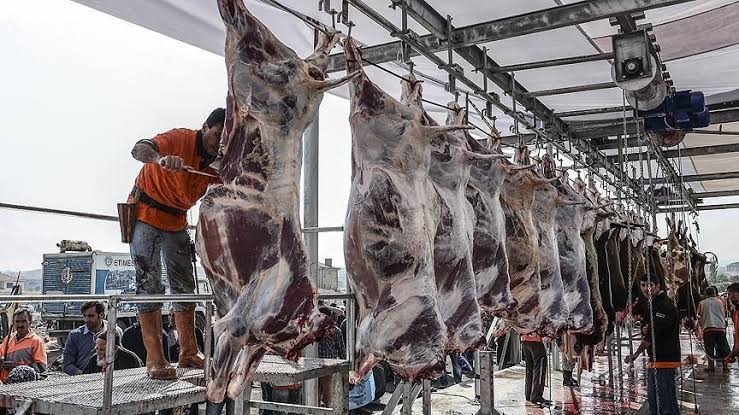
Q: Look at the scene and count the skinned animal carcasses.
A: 7